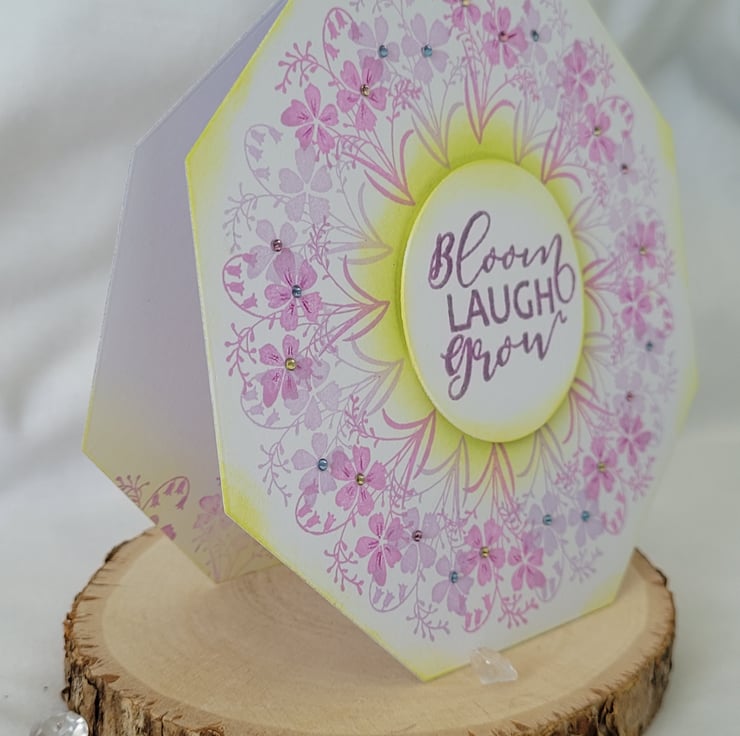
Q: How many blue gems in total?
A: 9